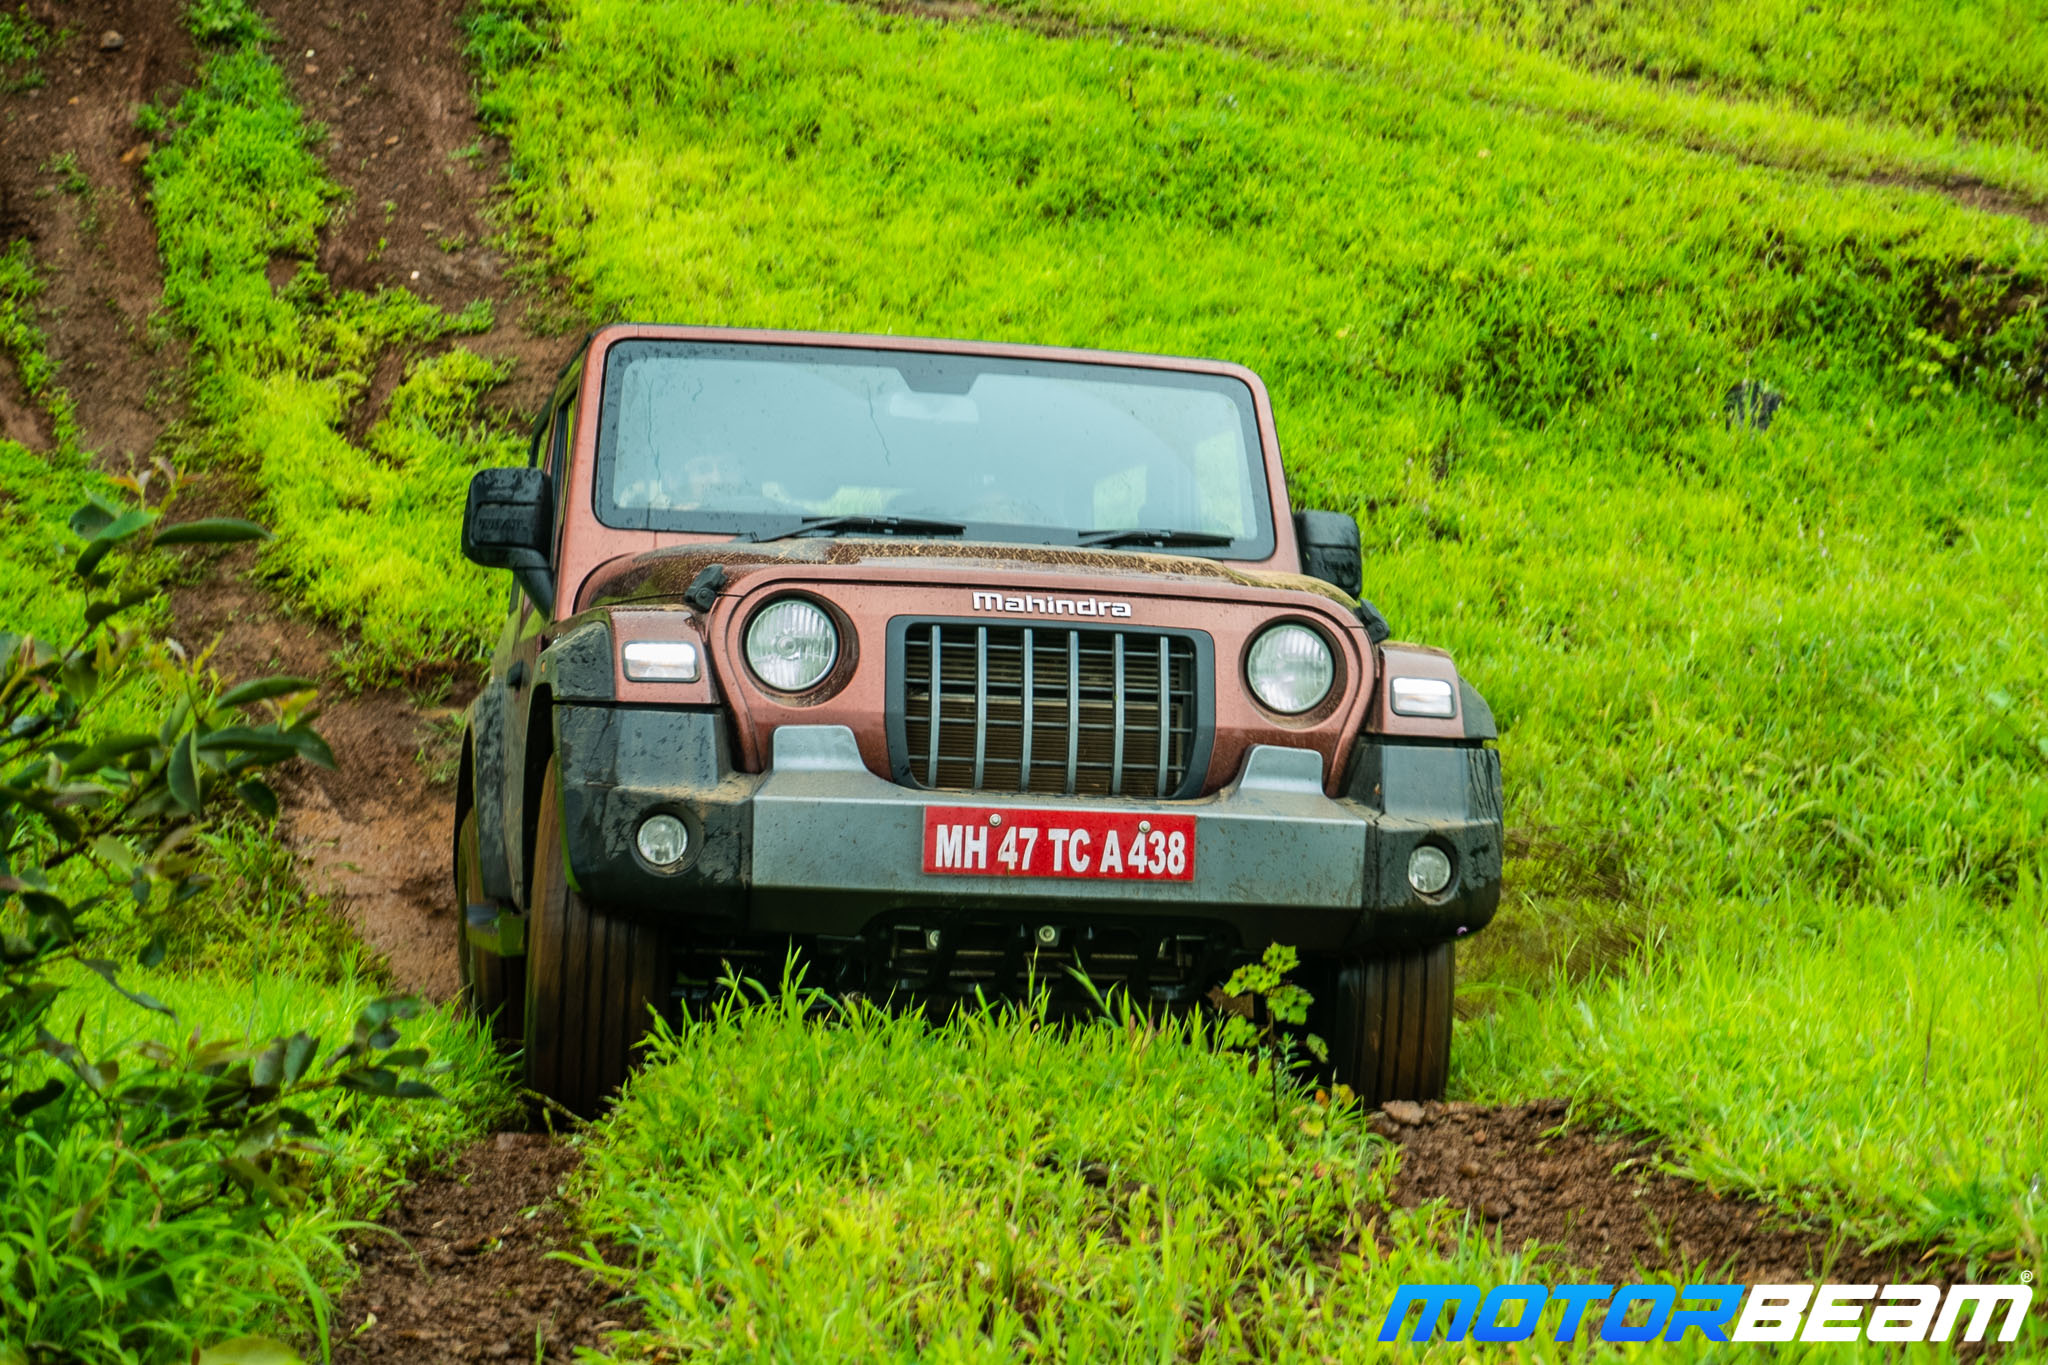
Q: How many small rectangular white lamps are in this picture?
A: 2